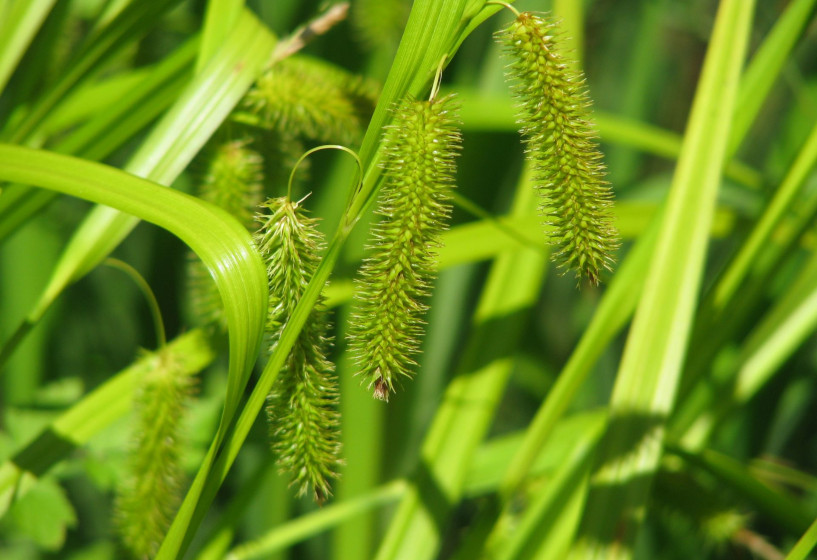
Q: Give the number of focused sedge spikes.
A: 3